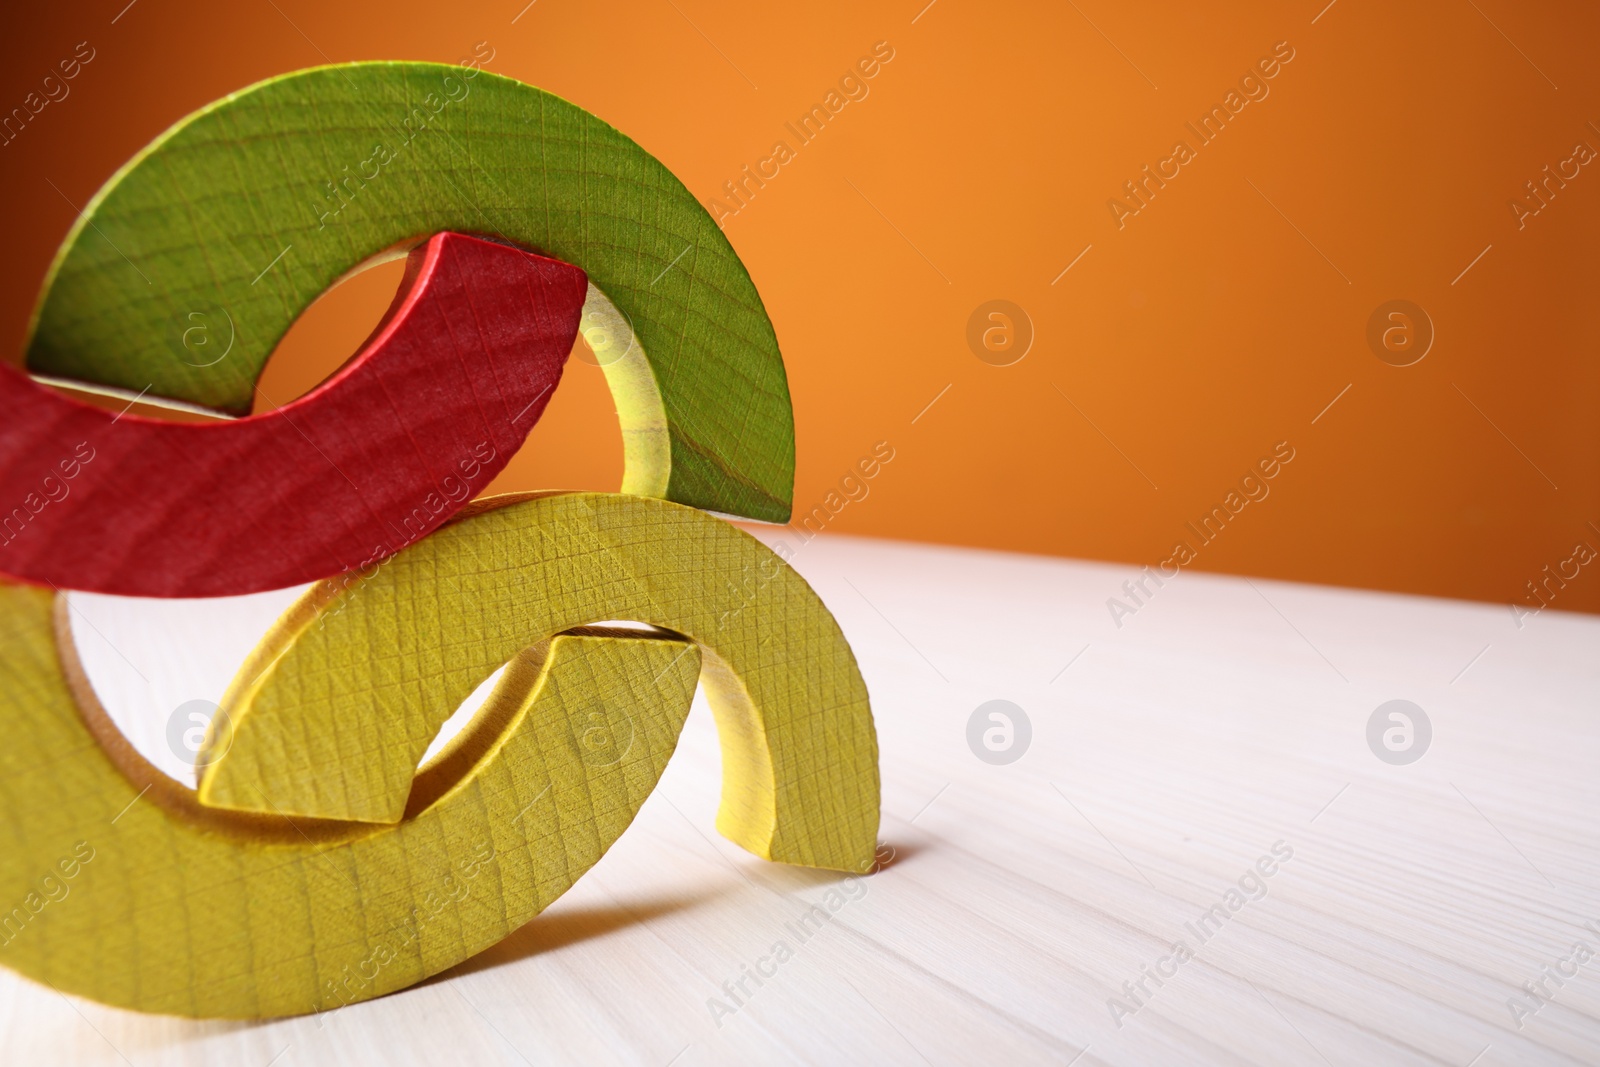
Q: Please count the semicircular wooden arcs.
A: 4